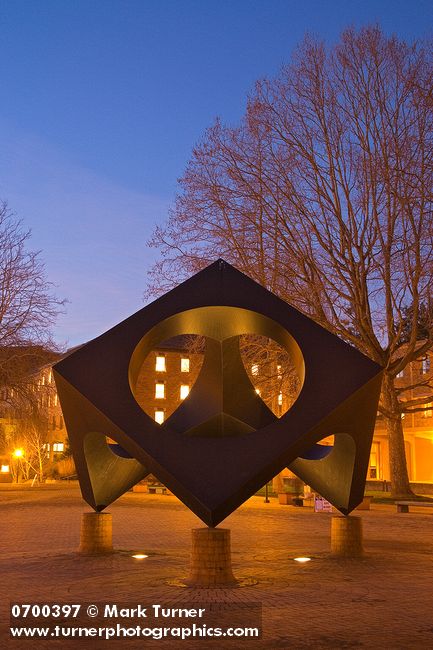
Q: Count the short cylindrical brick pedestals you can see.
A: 3